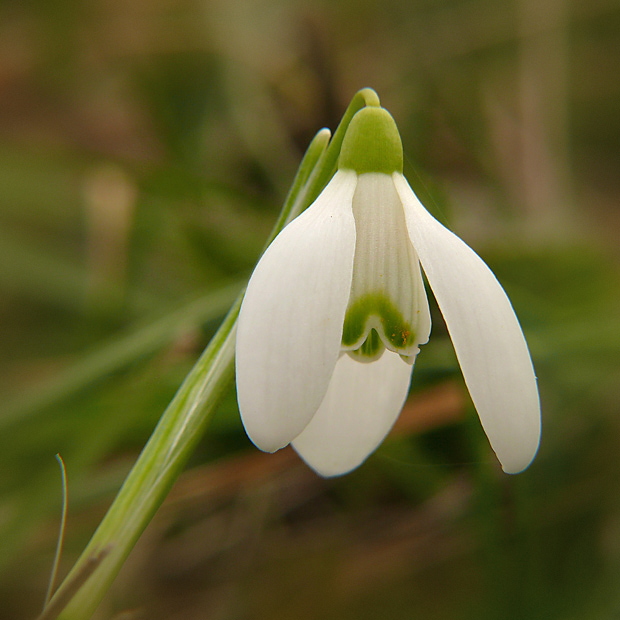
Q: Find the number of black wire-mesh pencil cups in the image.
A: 0